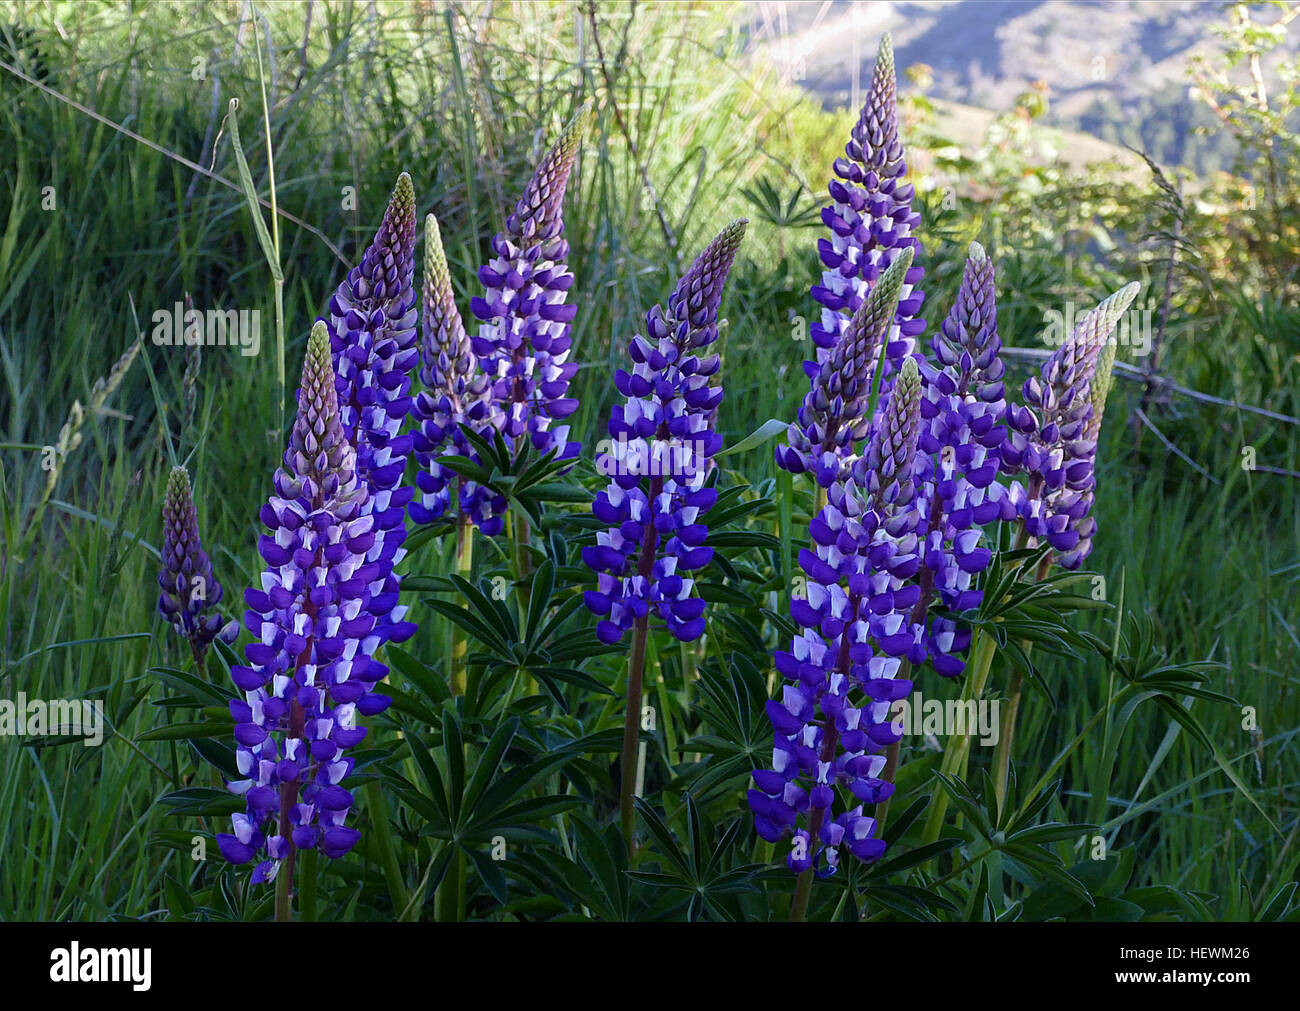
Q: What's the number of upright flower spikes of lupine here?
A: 12